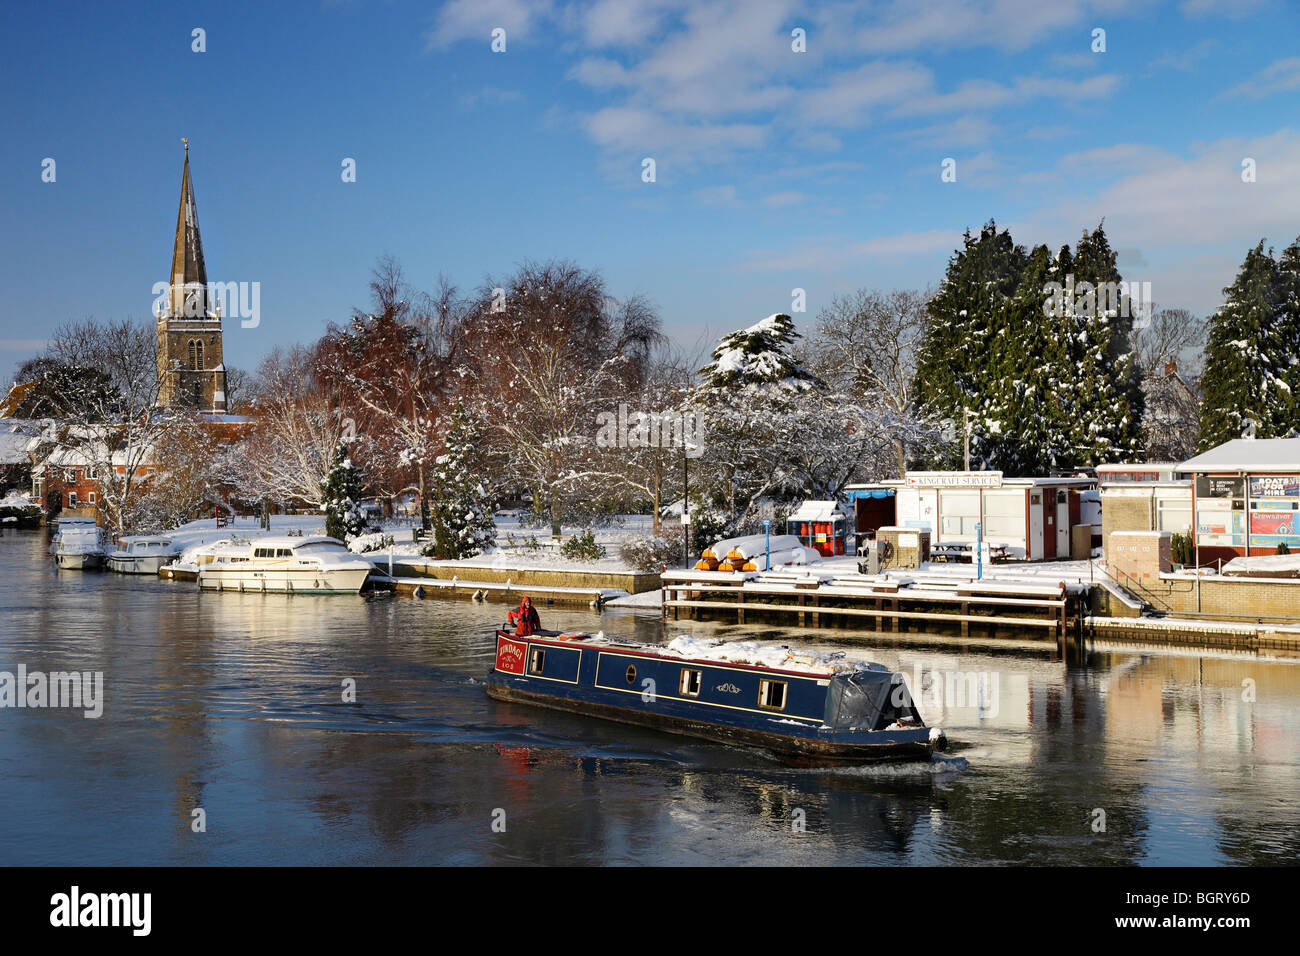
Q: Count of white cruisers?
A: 3